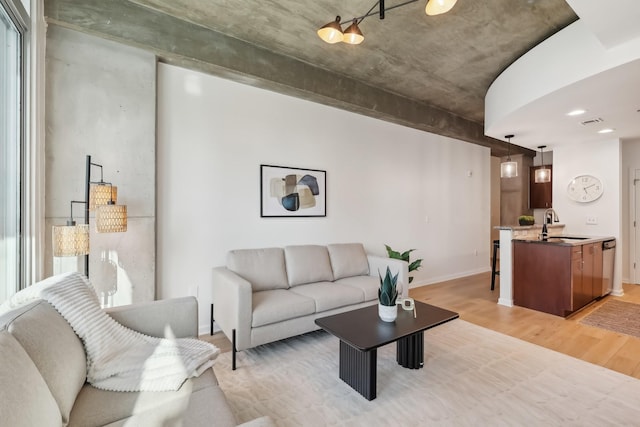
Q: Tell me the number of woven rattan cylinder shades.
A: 3